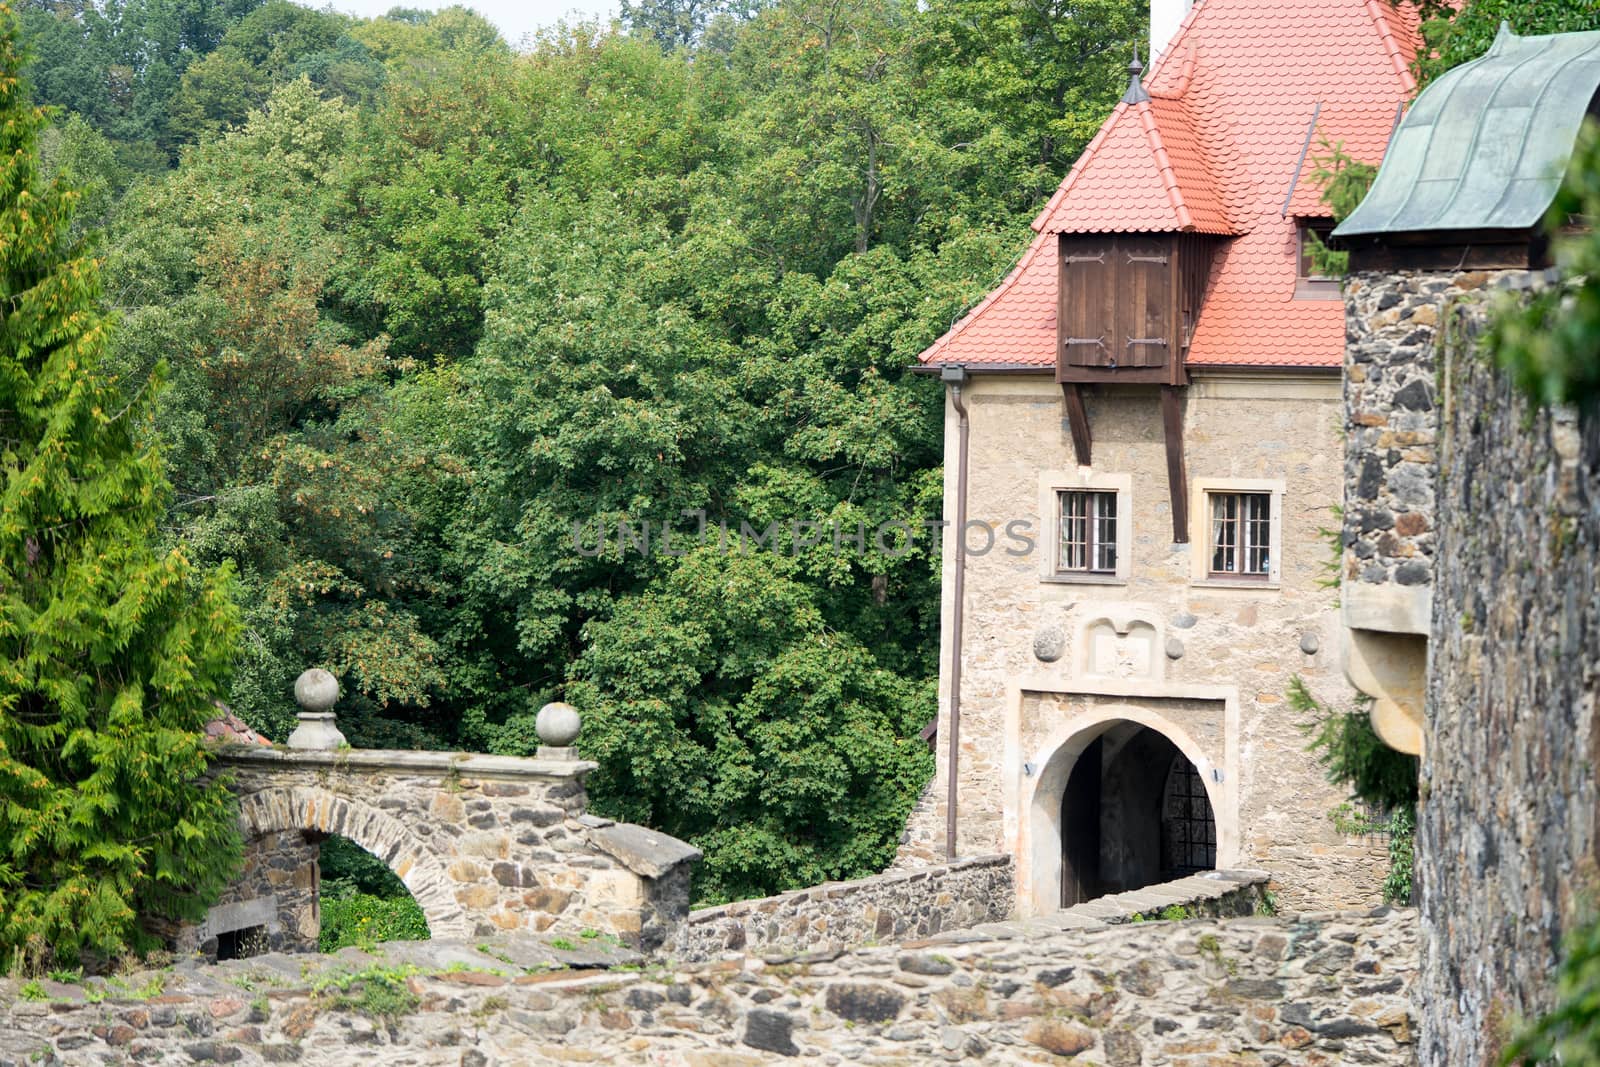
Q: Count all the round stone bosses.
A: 3